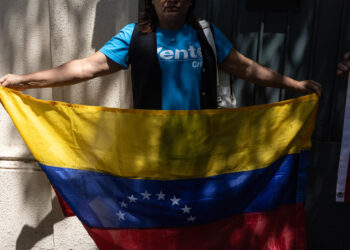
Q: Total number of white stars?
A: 8